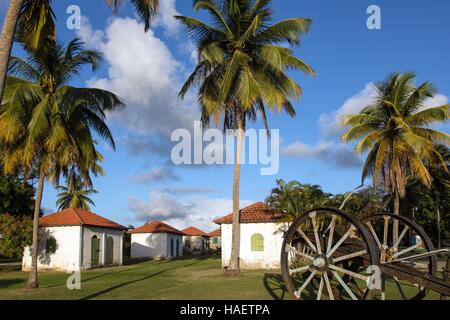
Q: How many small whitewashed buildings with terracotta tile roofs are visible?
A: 5